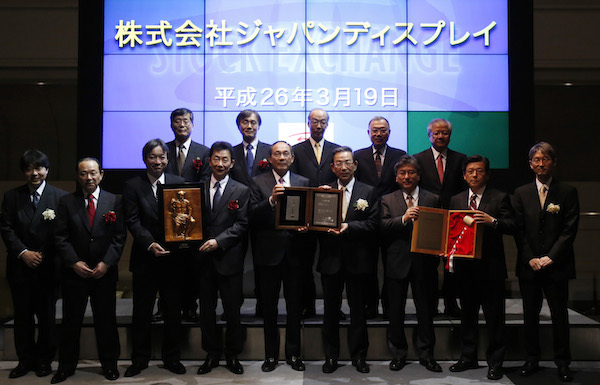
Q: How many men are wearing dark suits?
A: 14